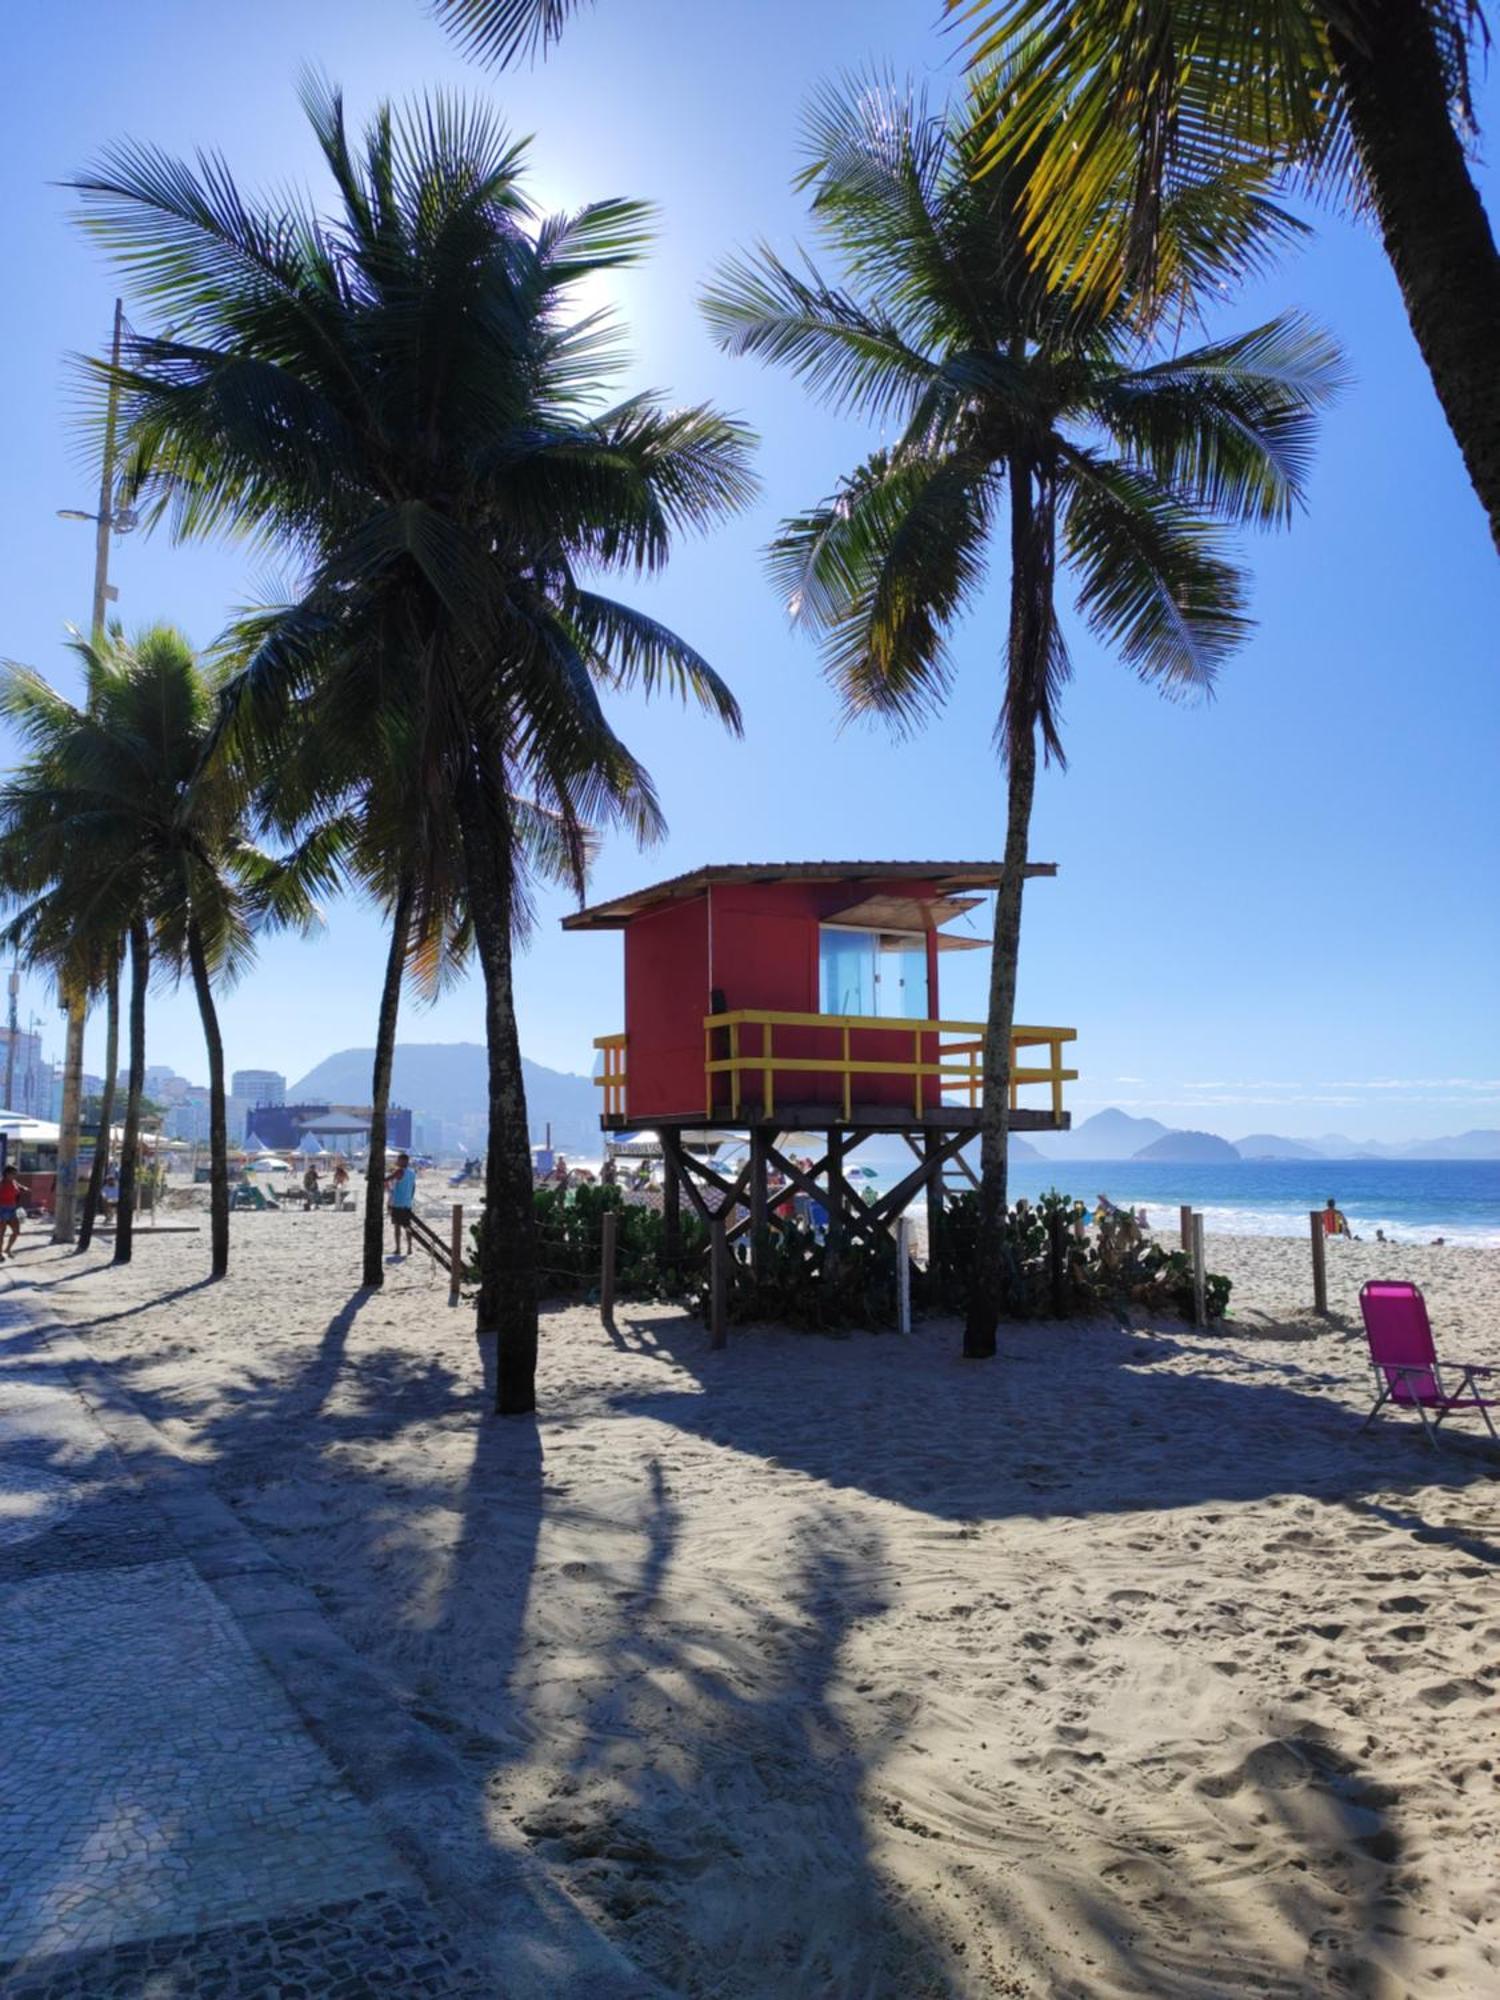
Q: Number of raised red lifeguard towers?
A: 1